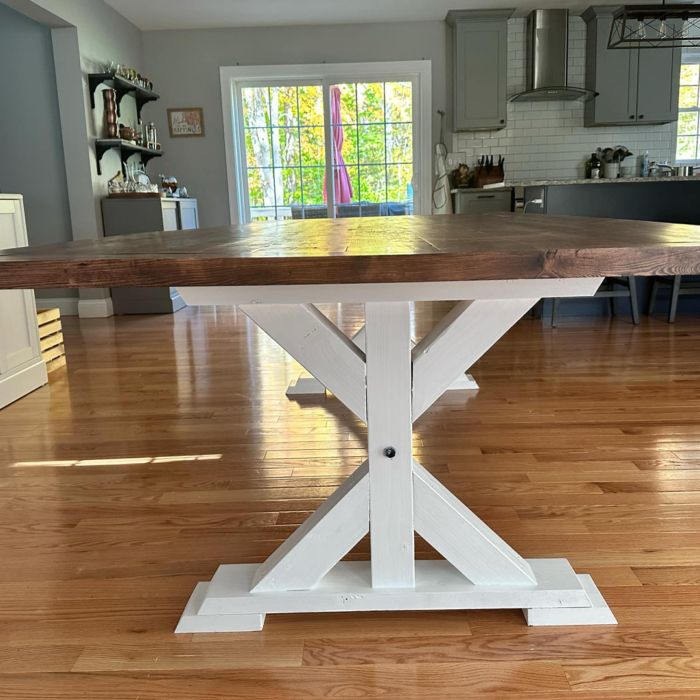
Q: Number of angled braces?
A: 4